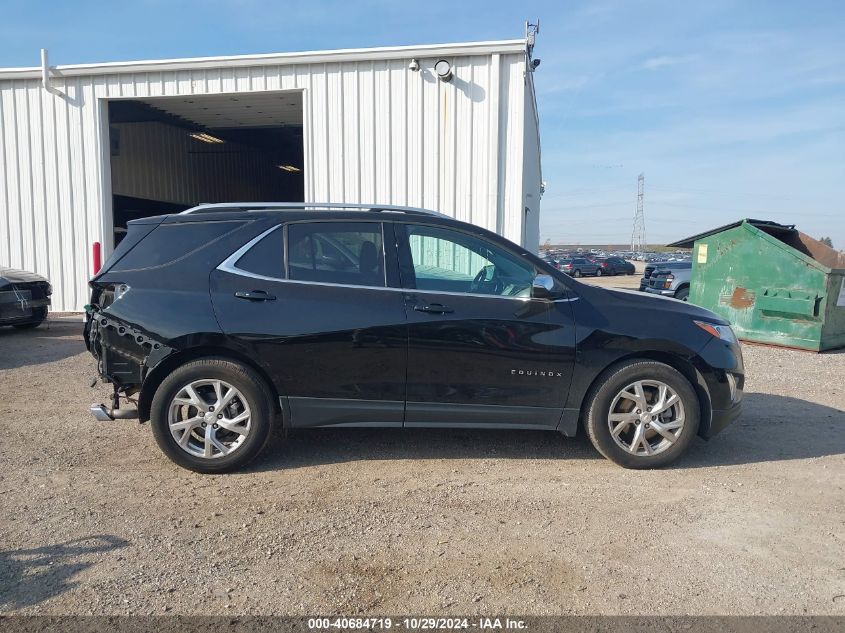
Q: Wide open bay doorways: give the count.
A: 1